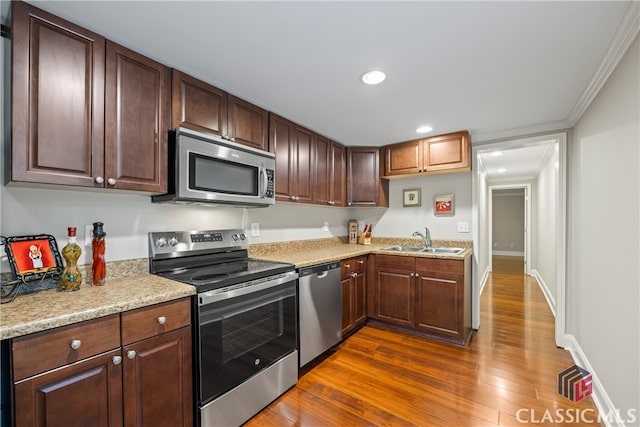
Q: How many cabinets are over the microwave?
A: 2